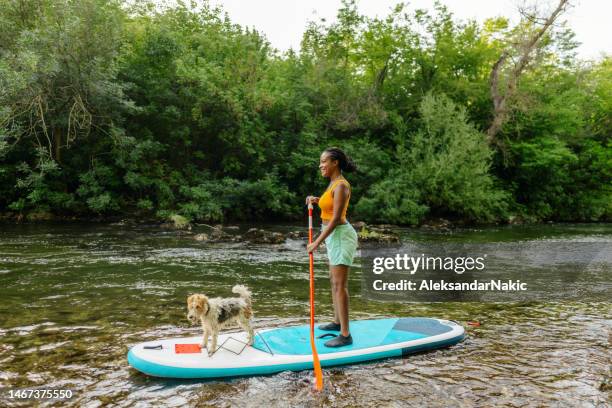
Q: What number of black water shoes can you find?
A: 2